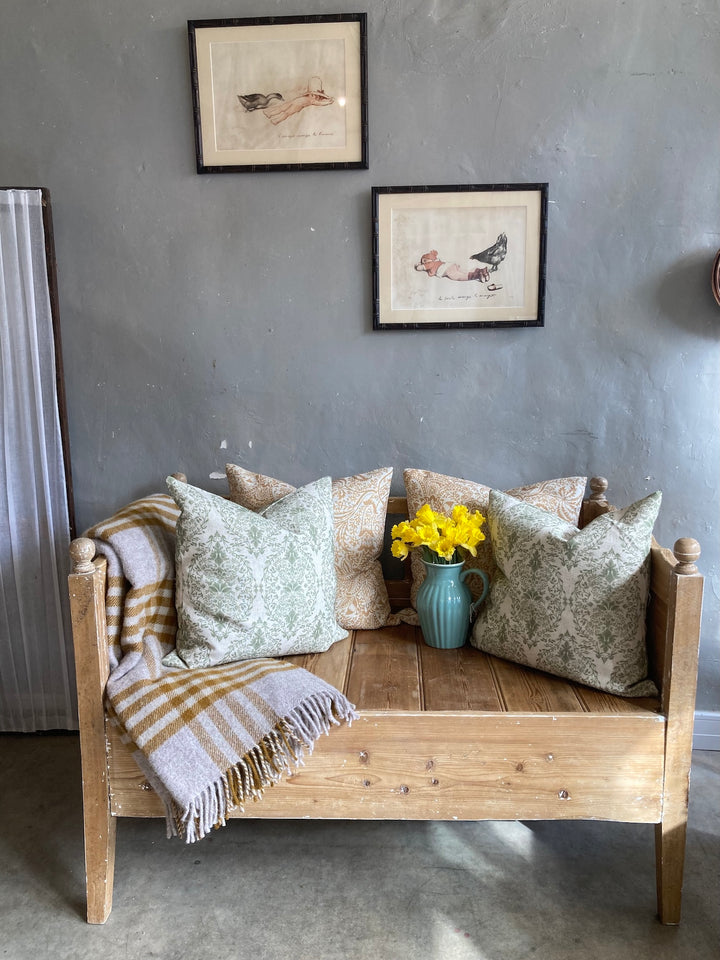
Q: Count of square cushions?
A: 4